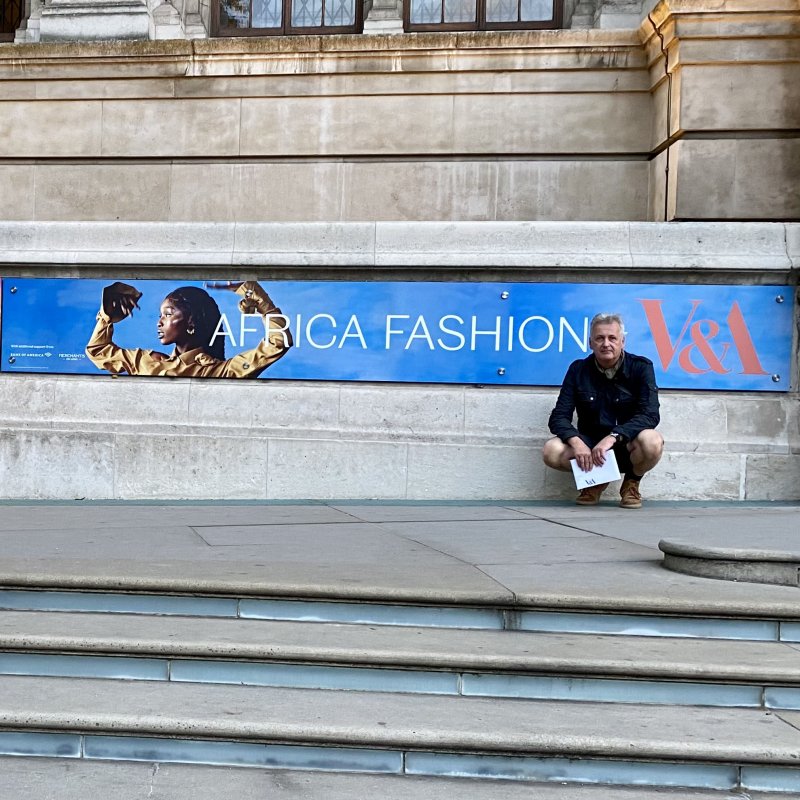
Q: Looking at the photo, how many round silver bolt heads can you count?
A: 8